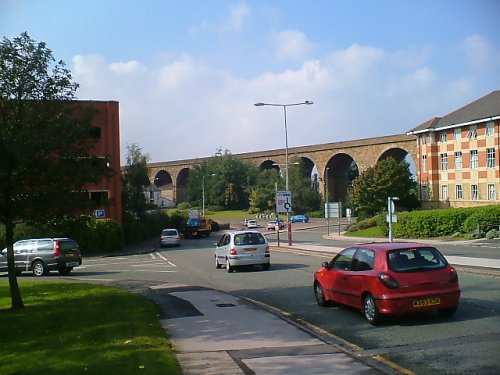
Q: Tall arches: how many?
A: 6